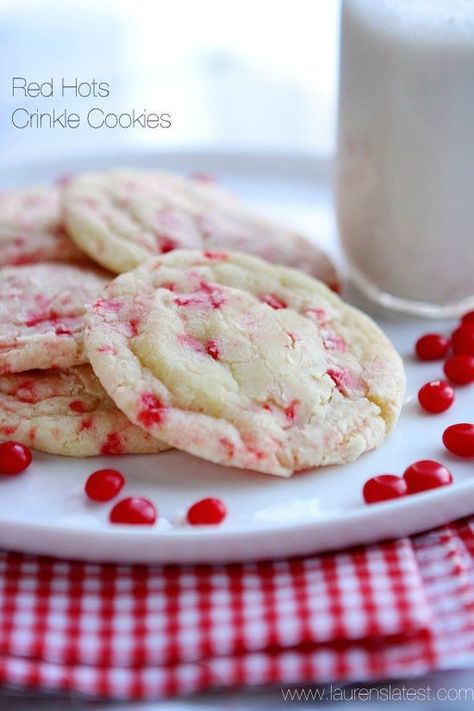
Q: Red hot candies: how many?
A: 12